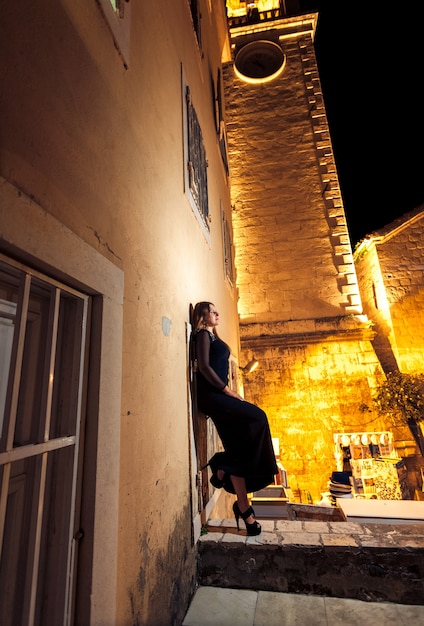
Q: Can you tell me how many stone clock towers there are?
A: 1